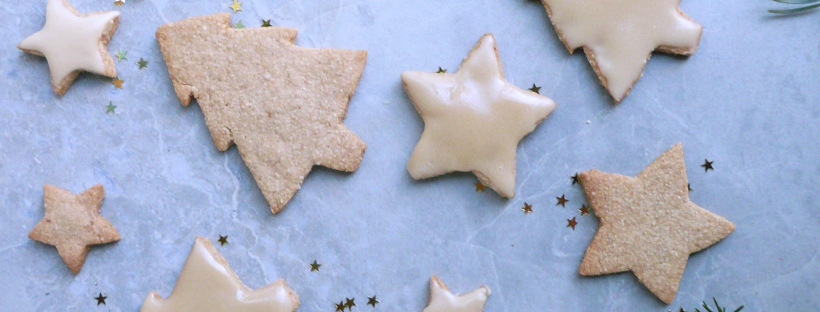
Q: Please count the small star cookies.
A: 3